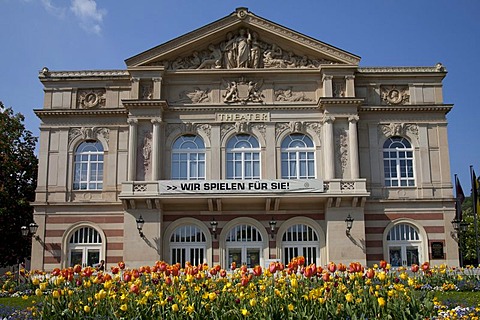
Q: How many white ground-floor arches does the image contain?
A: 5